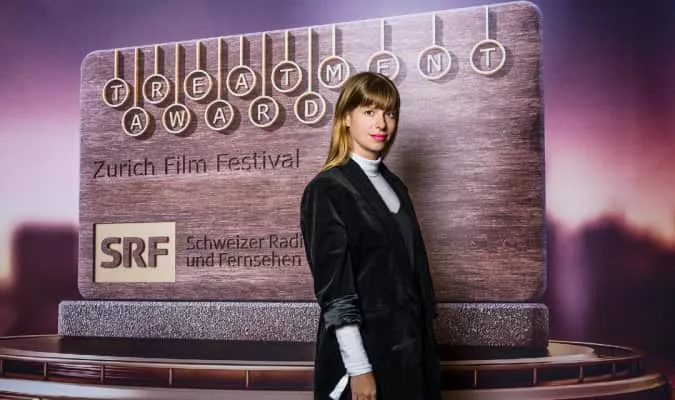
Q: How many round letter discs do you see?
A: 14